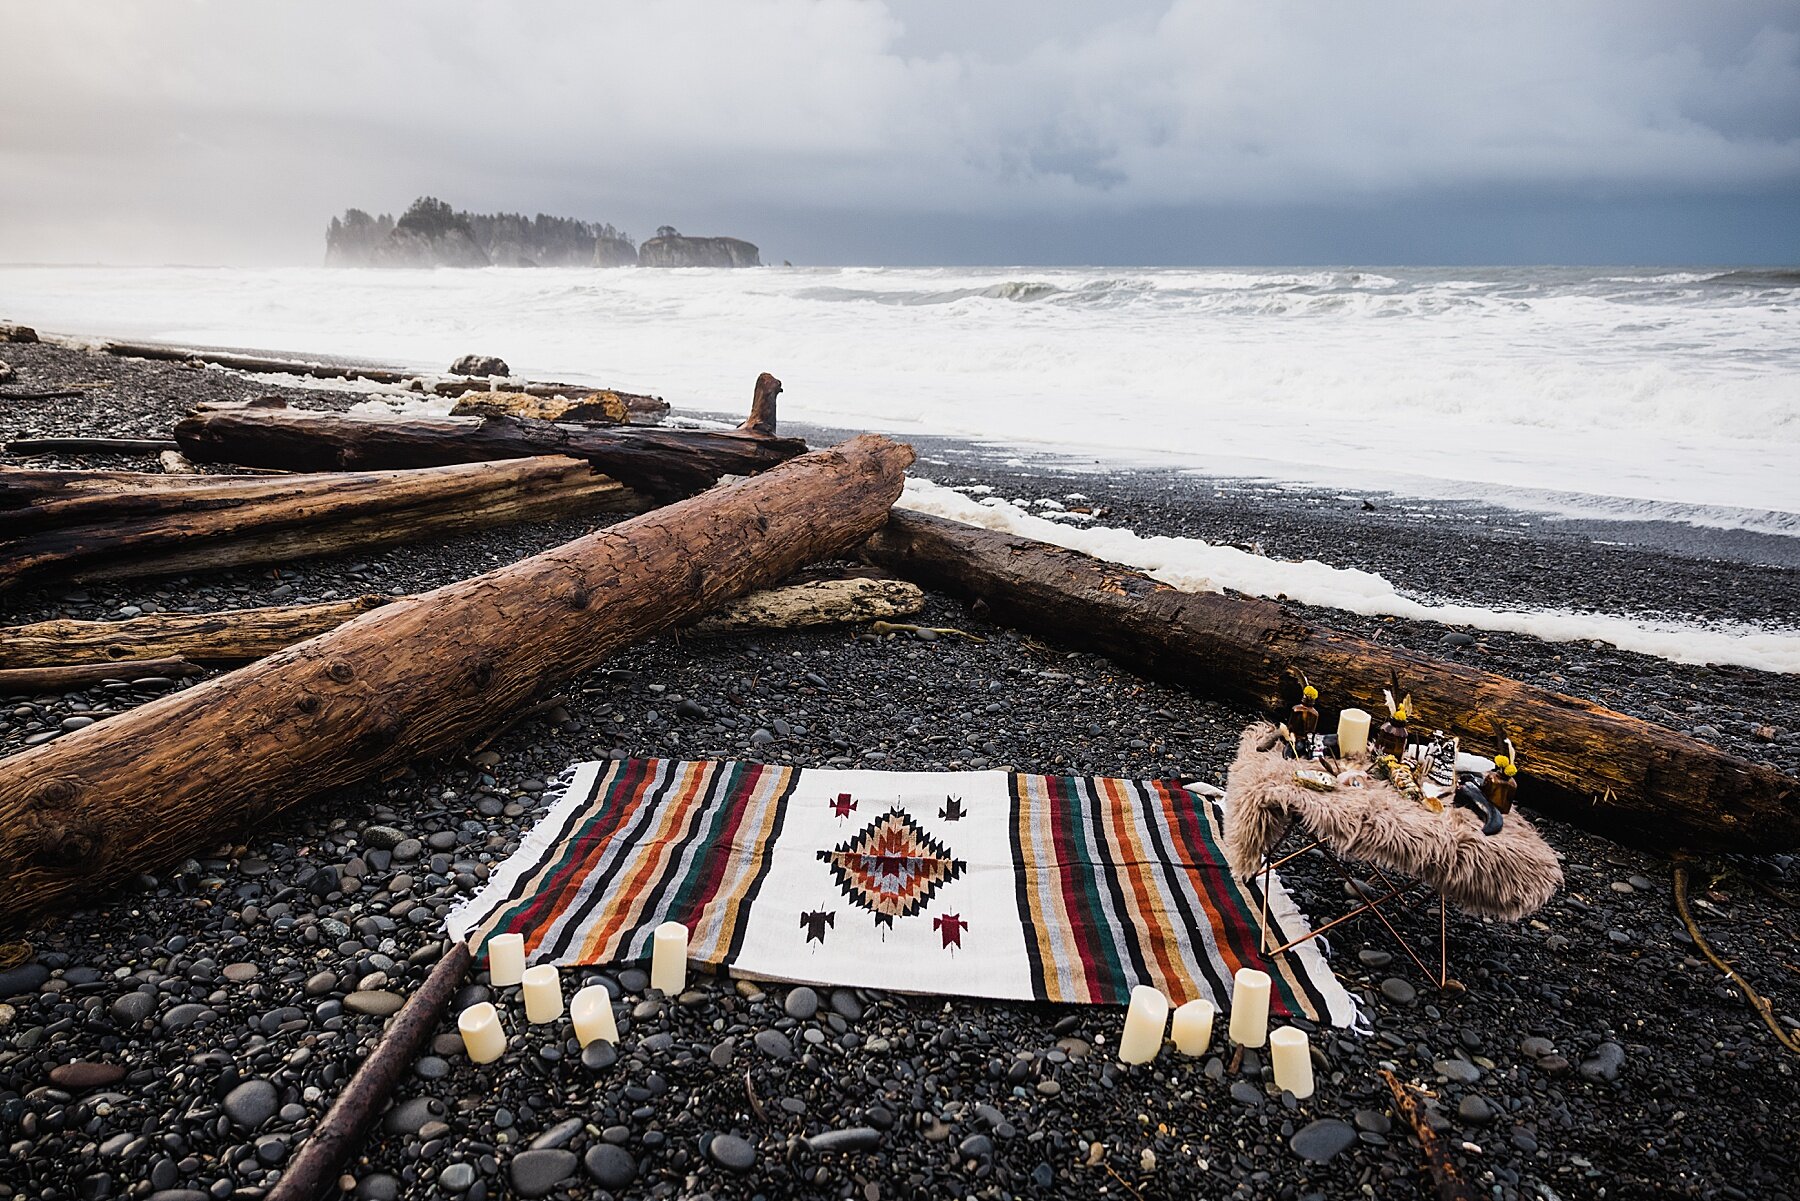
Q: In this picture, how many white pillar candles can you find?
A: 10